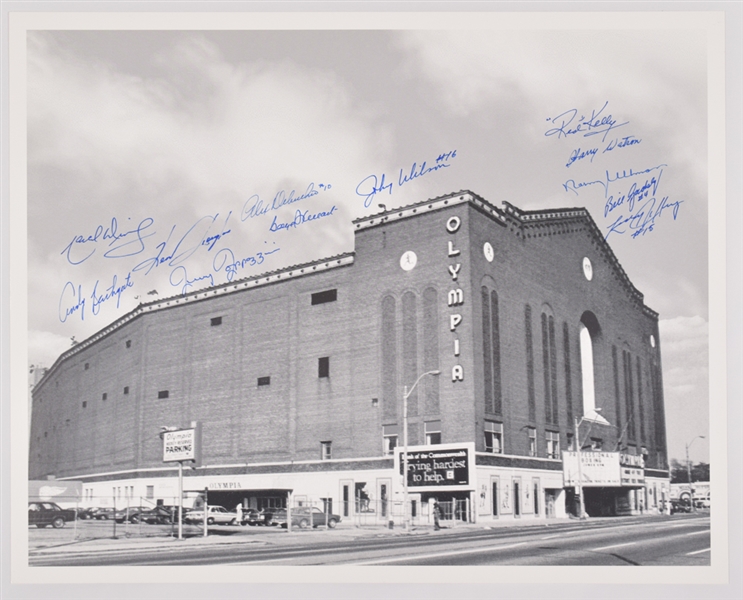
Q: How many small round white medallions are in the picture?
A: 4